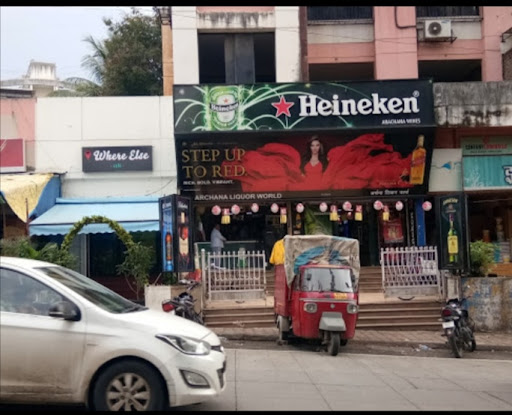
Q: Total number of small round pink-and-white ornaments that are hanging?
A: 10